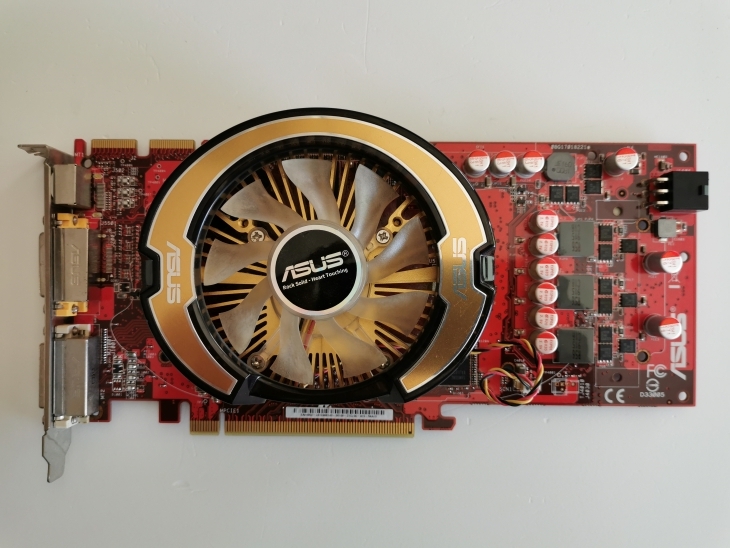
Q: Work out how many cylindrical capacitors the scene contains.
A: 12